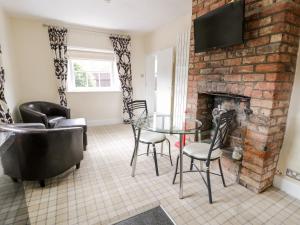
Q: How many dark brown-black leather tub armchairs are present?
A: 2